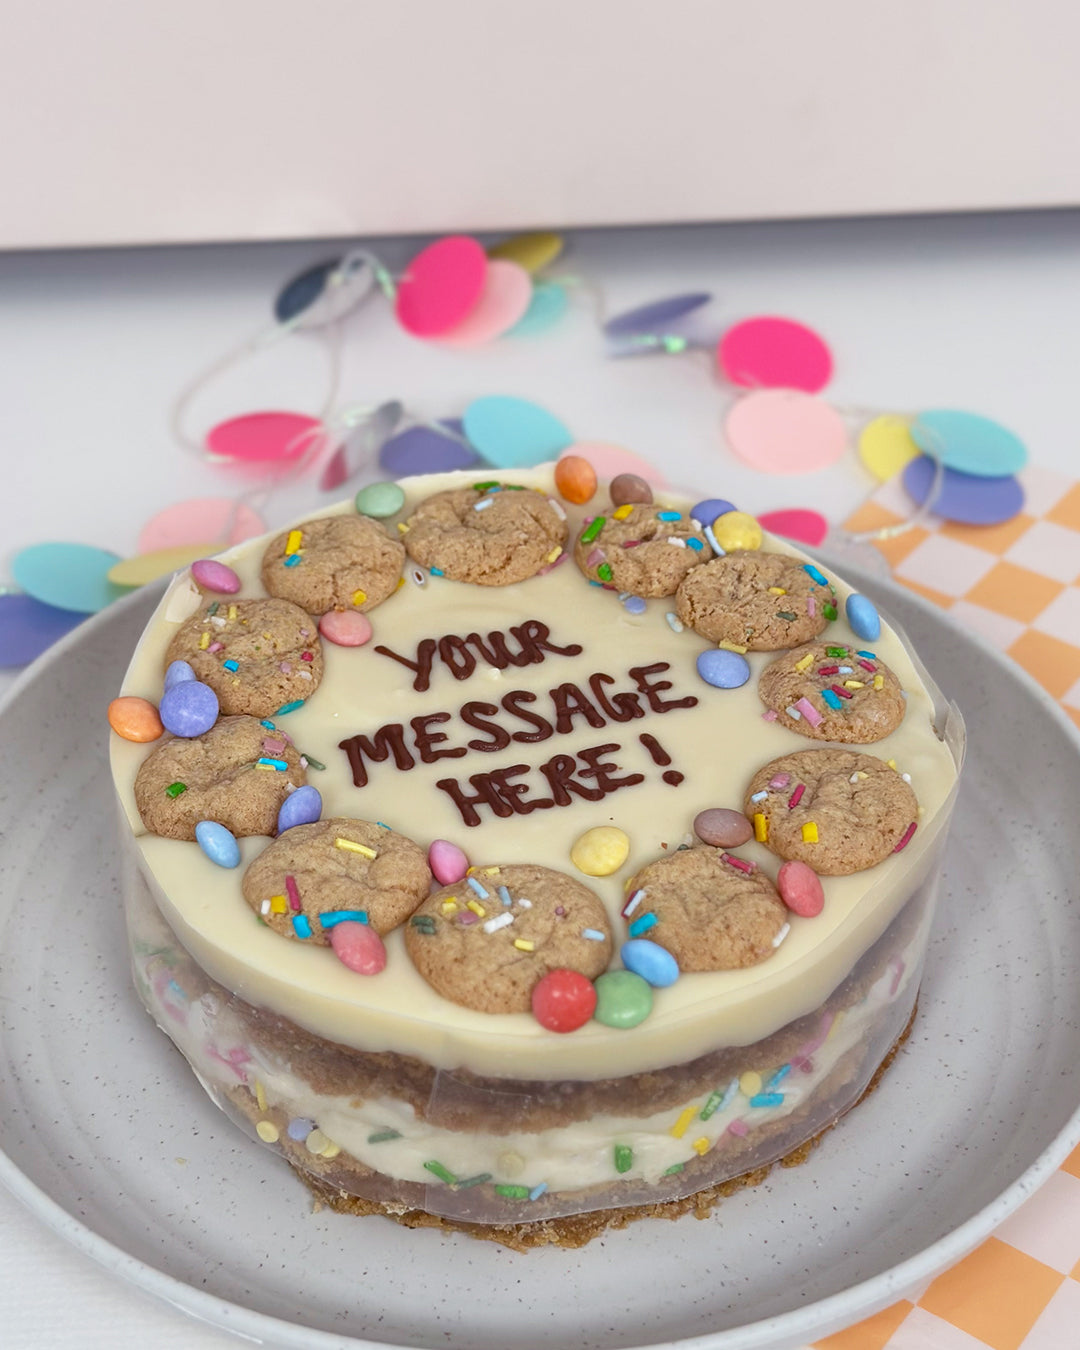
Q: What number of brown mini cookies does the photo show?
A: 11